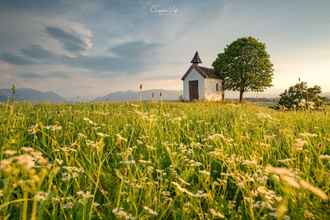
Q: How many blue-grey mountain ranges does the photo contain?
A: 2